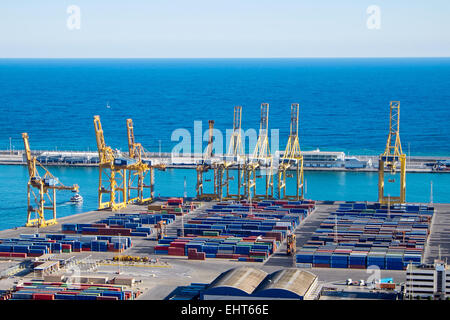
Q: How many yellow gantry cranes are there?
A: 8